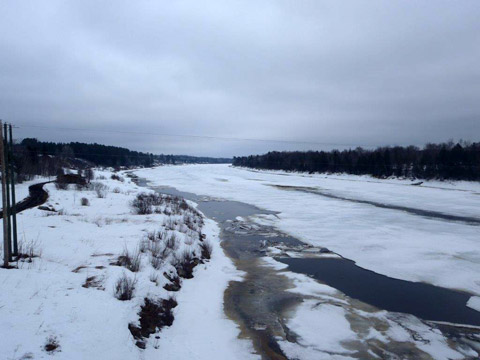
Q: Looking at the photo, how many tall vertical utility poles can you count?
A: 3